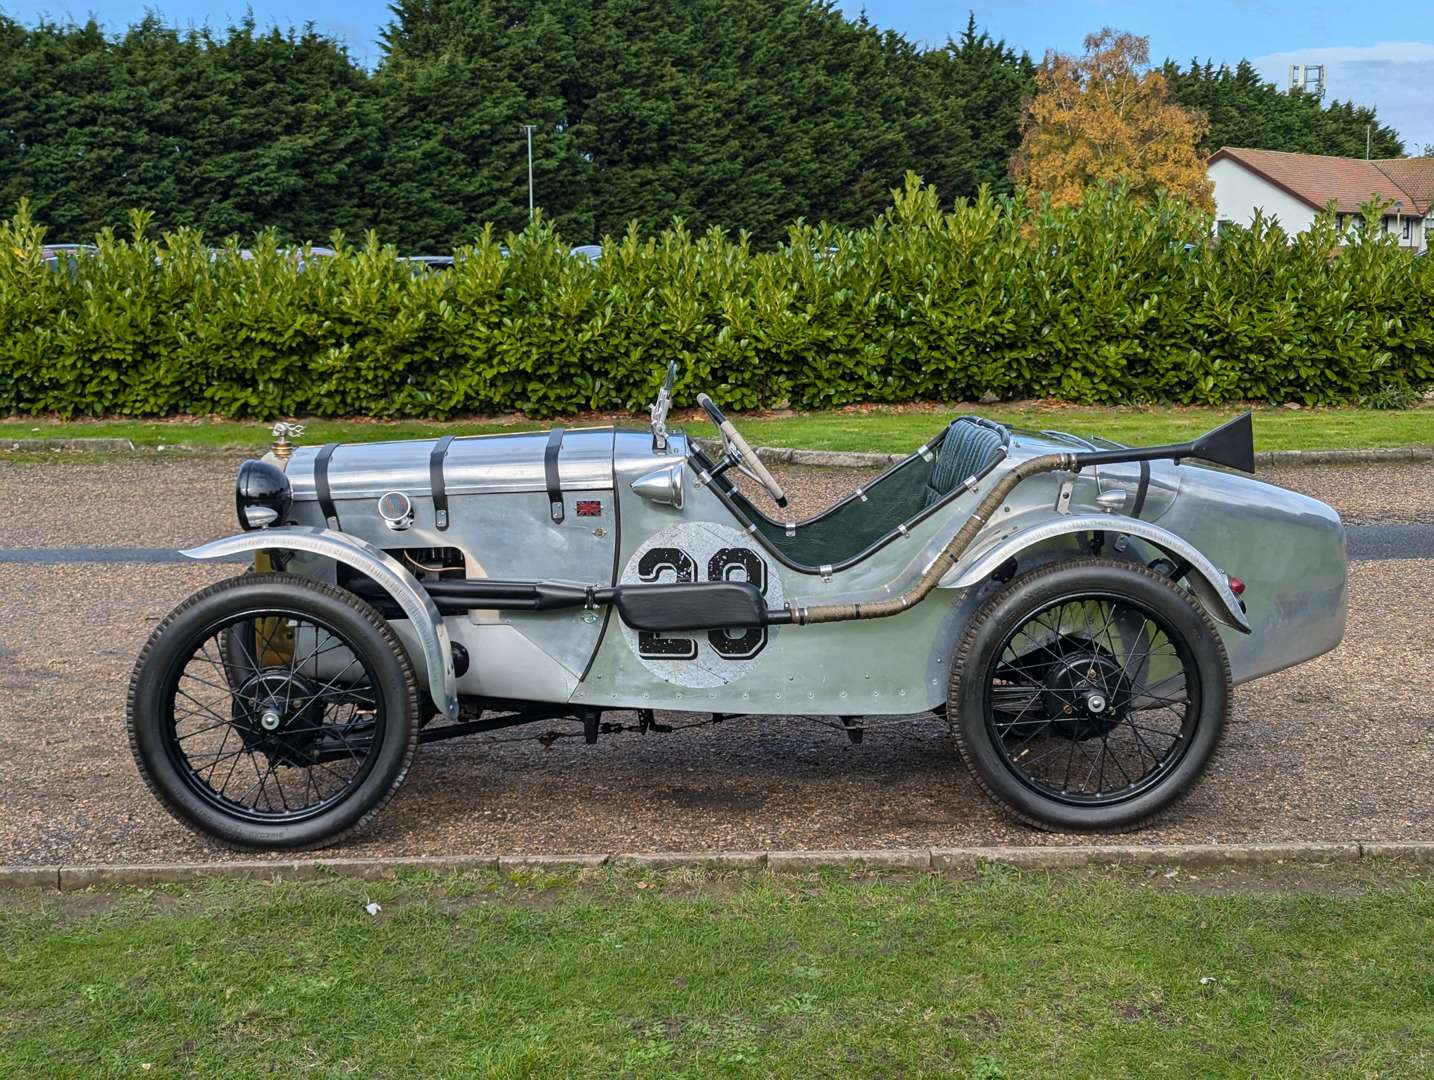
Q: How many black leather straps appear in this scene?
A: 4